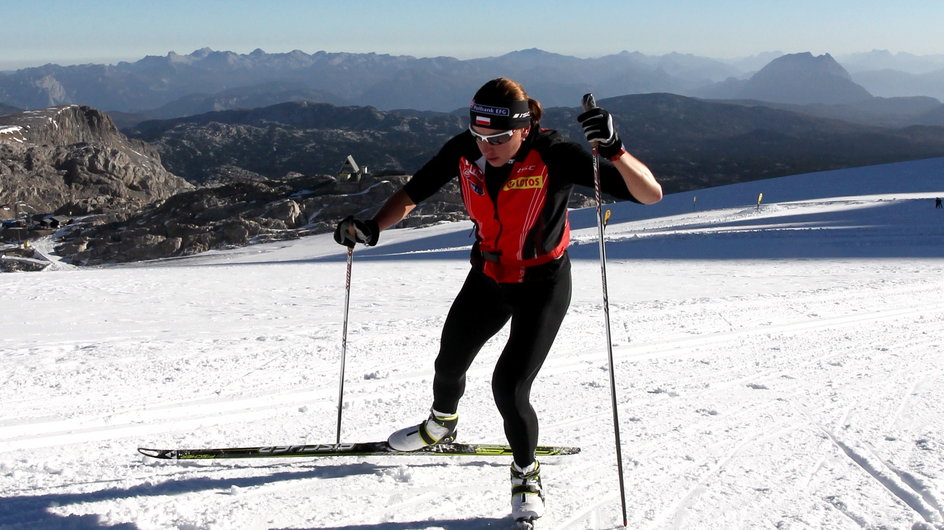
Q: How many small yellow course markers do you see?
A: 2